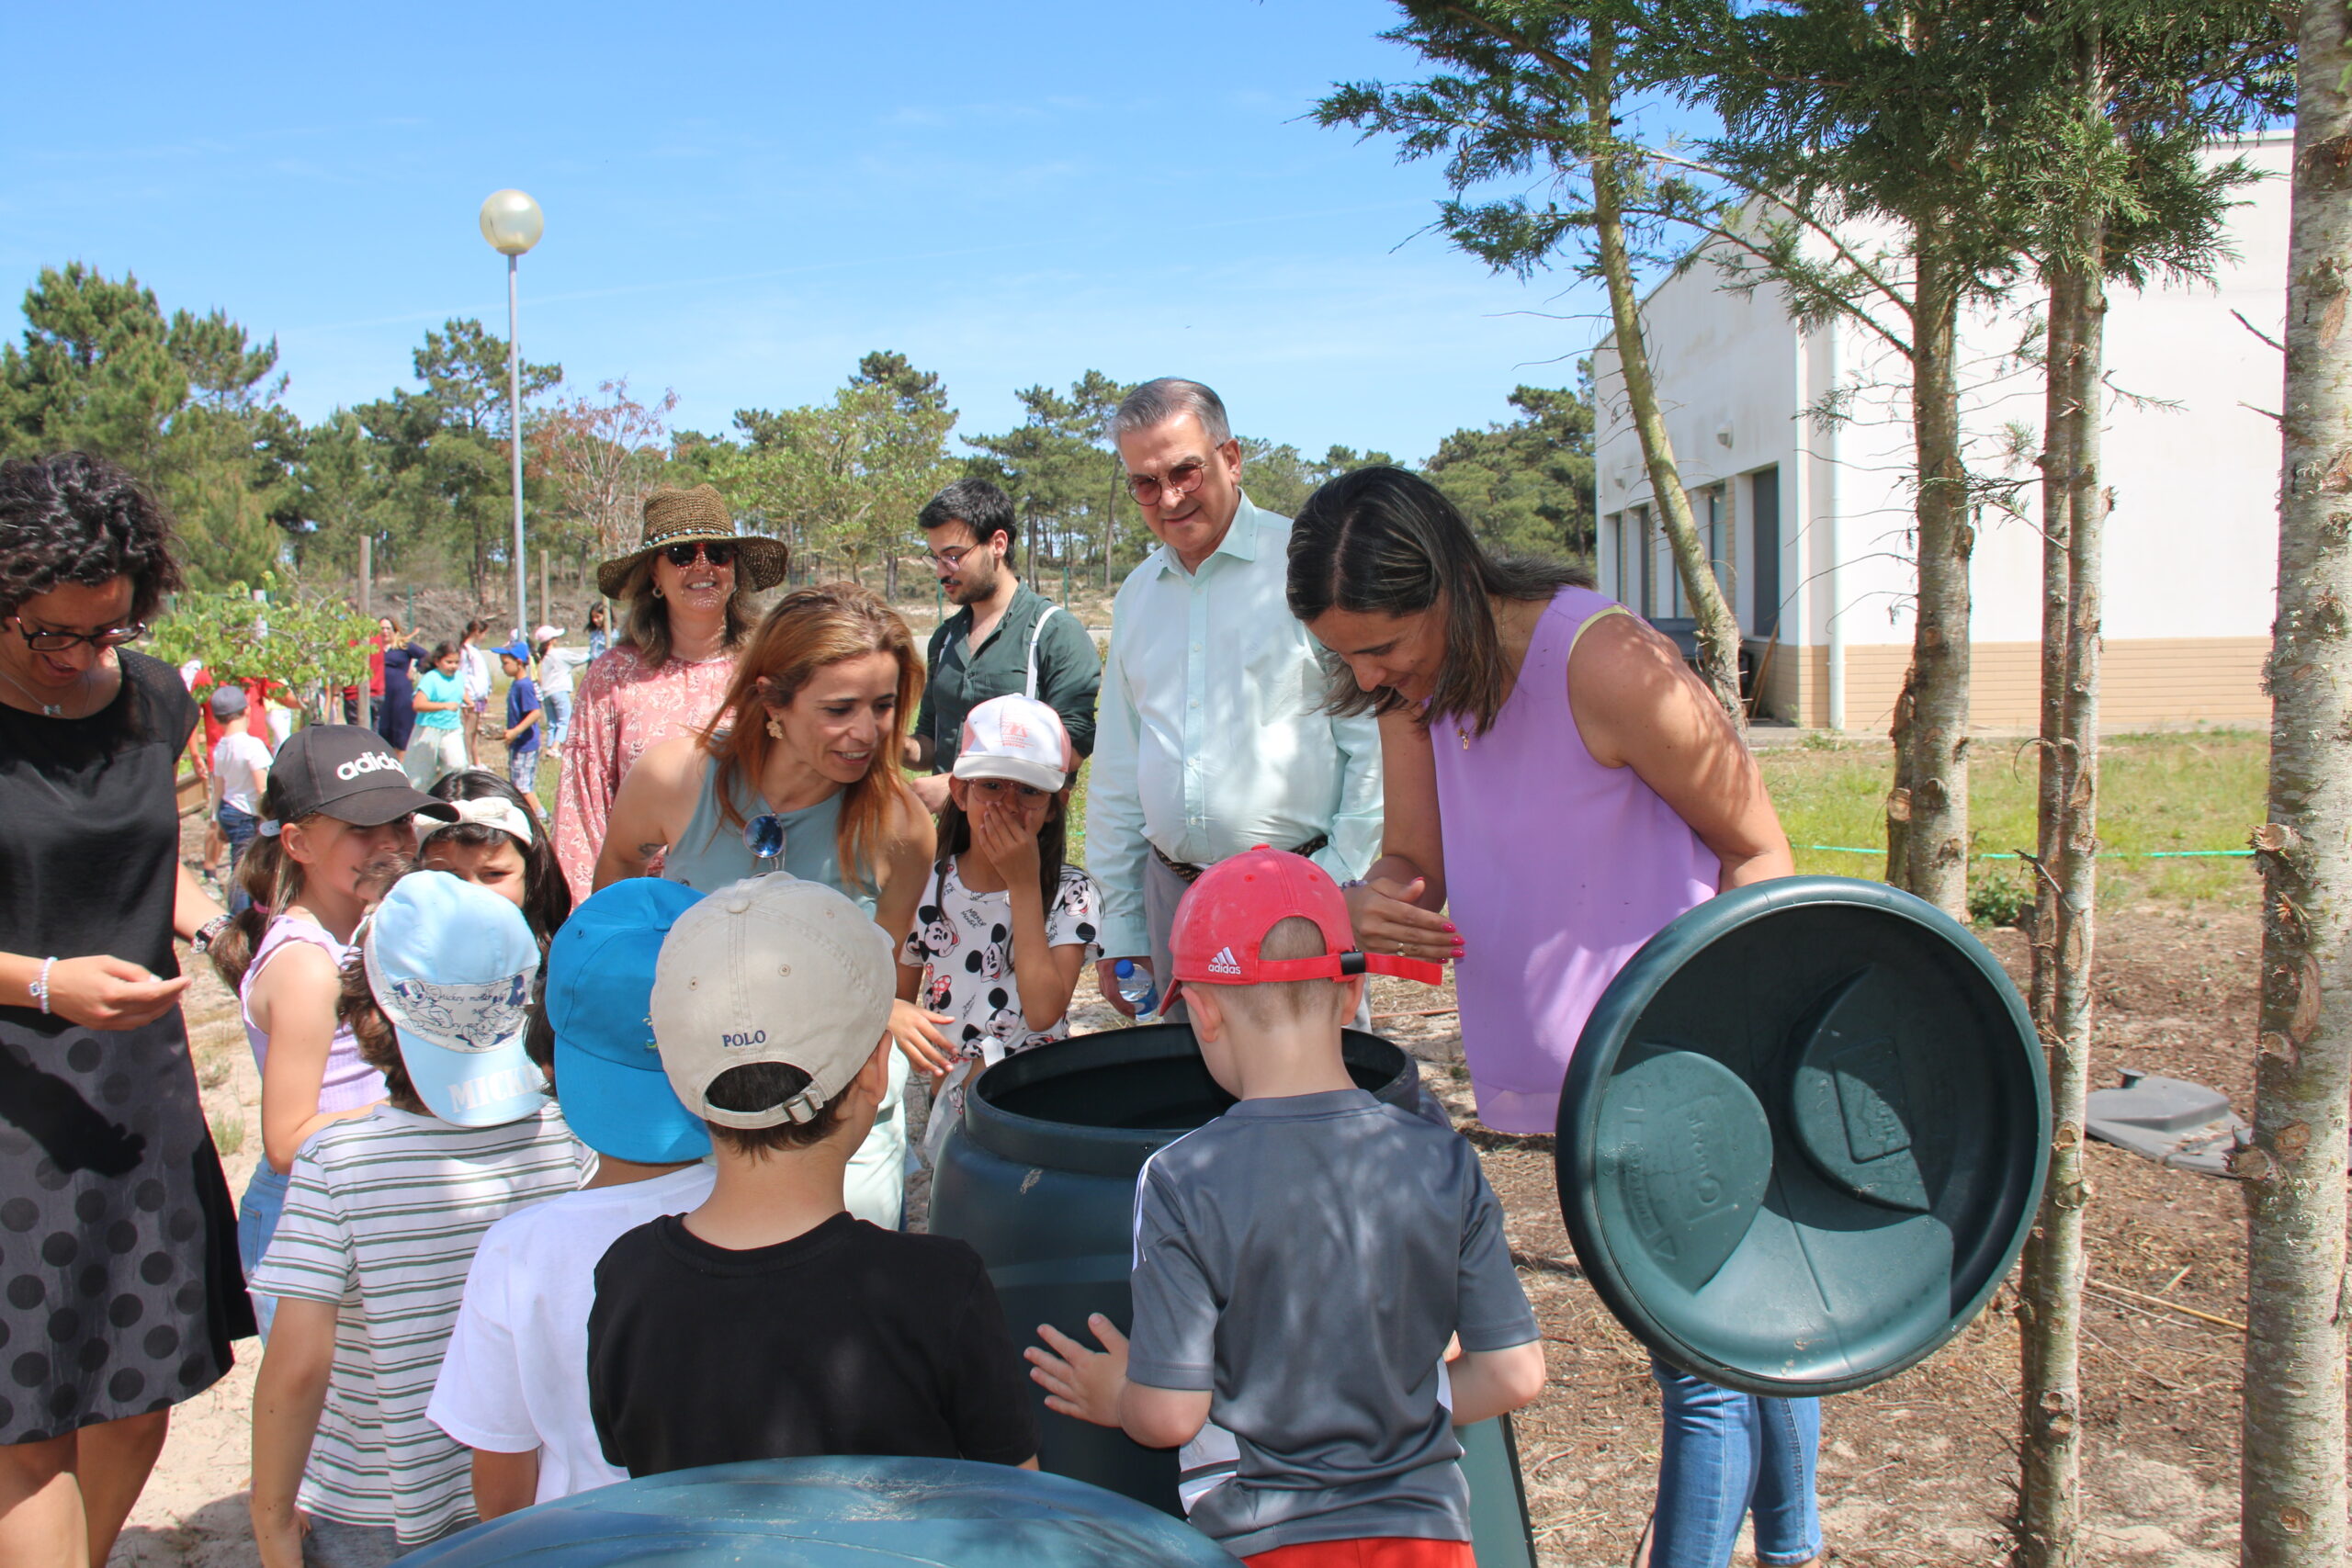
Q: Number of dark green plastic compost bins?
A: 2